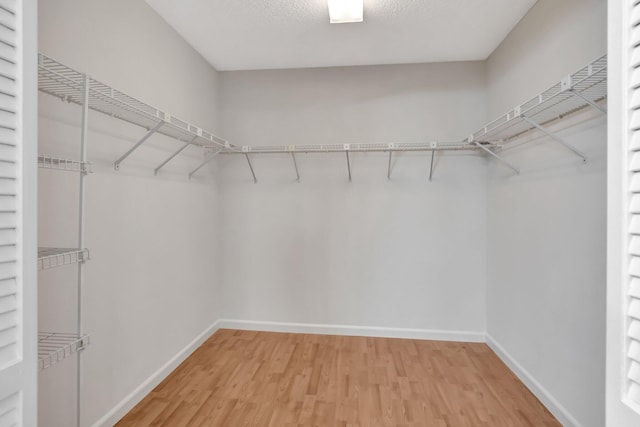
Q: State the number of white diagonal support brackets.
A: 11